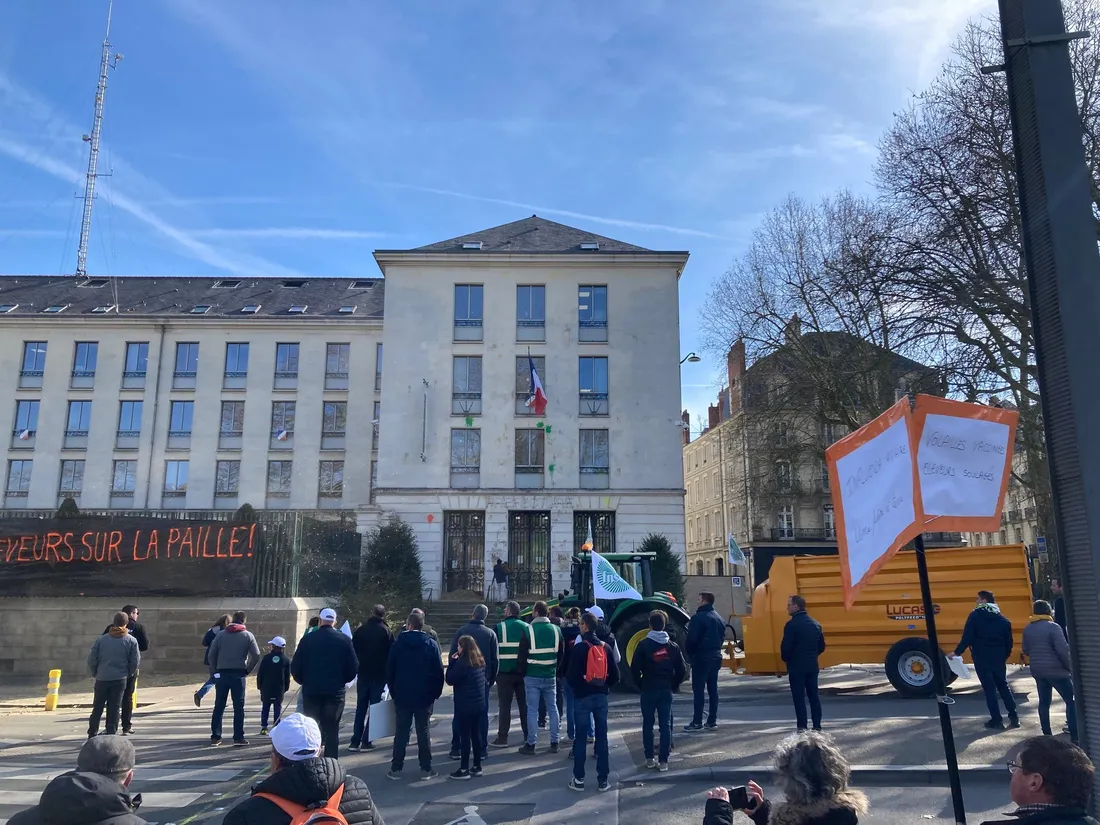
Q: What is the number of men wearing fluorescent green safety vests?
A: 2